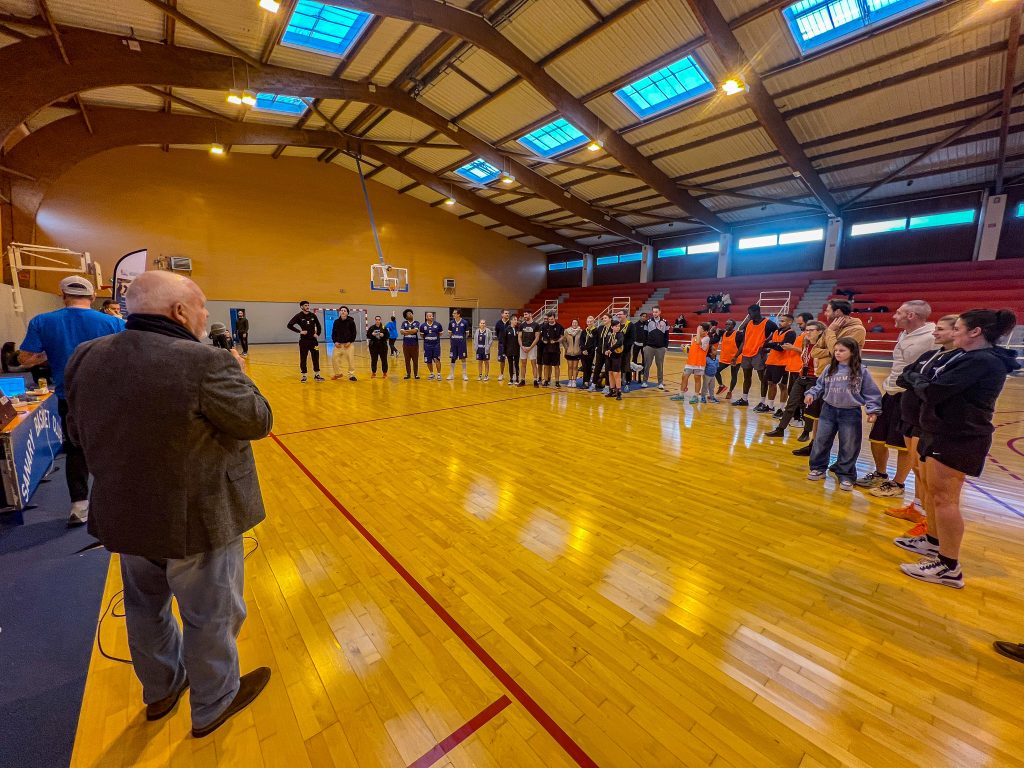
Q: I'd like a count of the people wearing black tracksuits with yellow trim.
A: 4